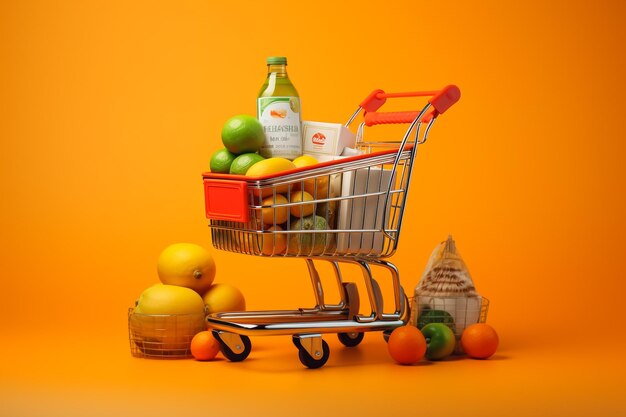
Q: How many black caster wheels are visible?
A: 3